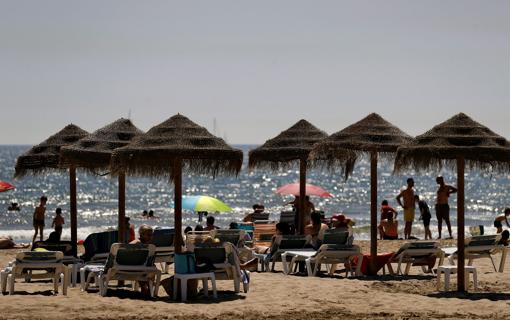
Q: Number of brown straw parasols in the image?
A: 6